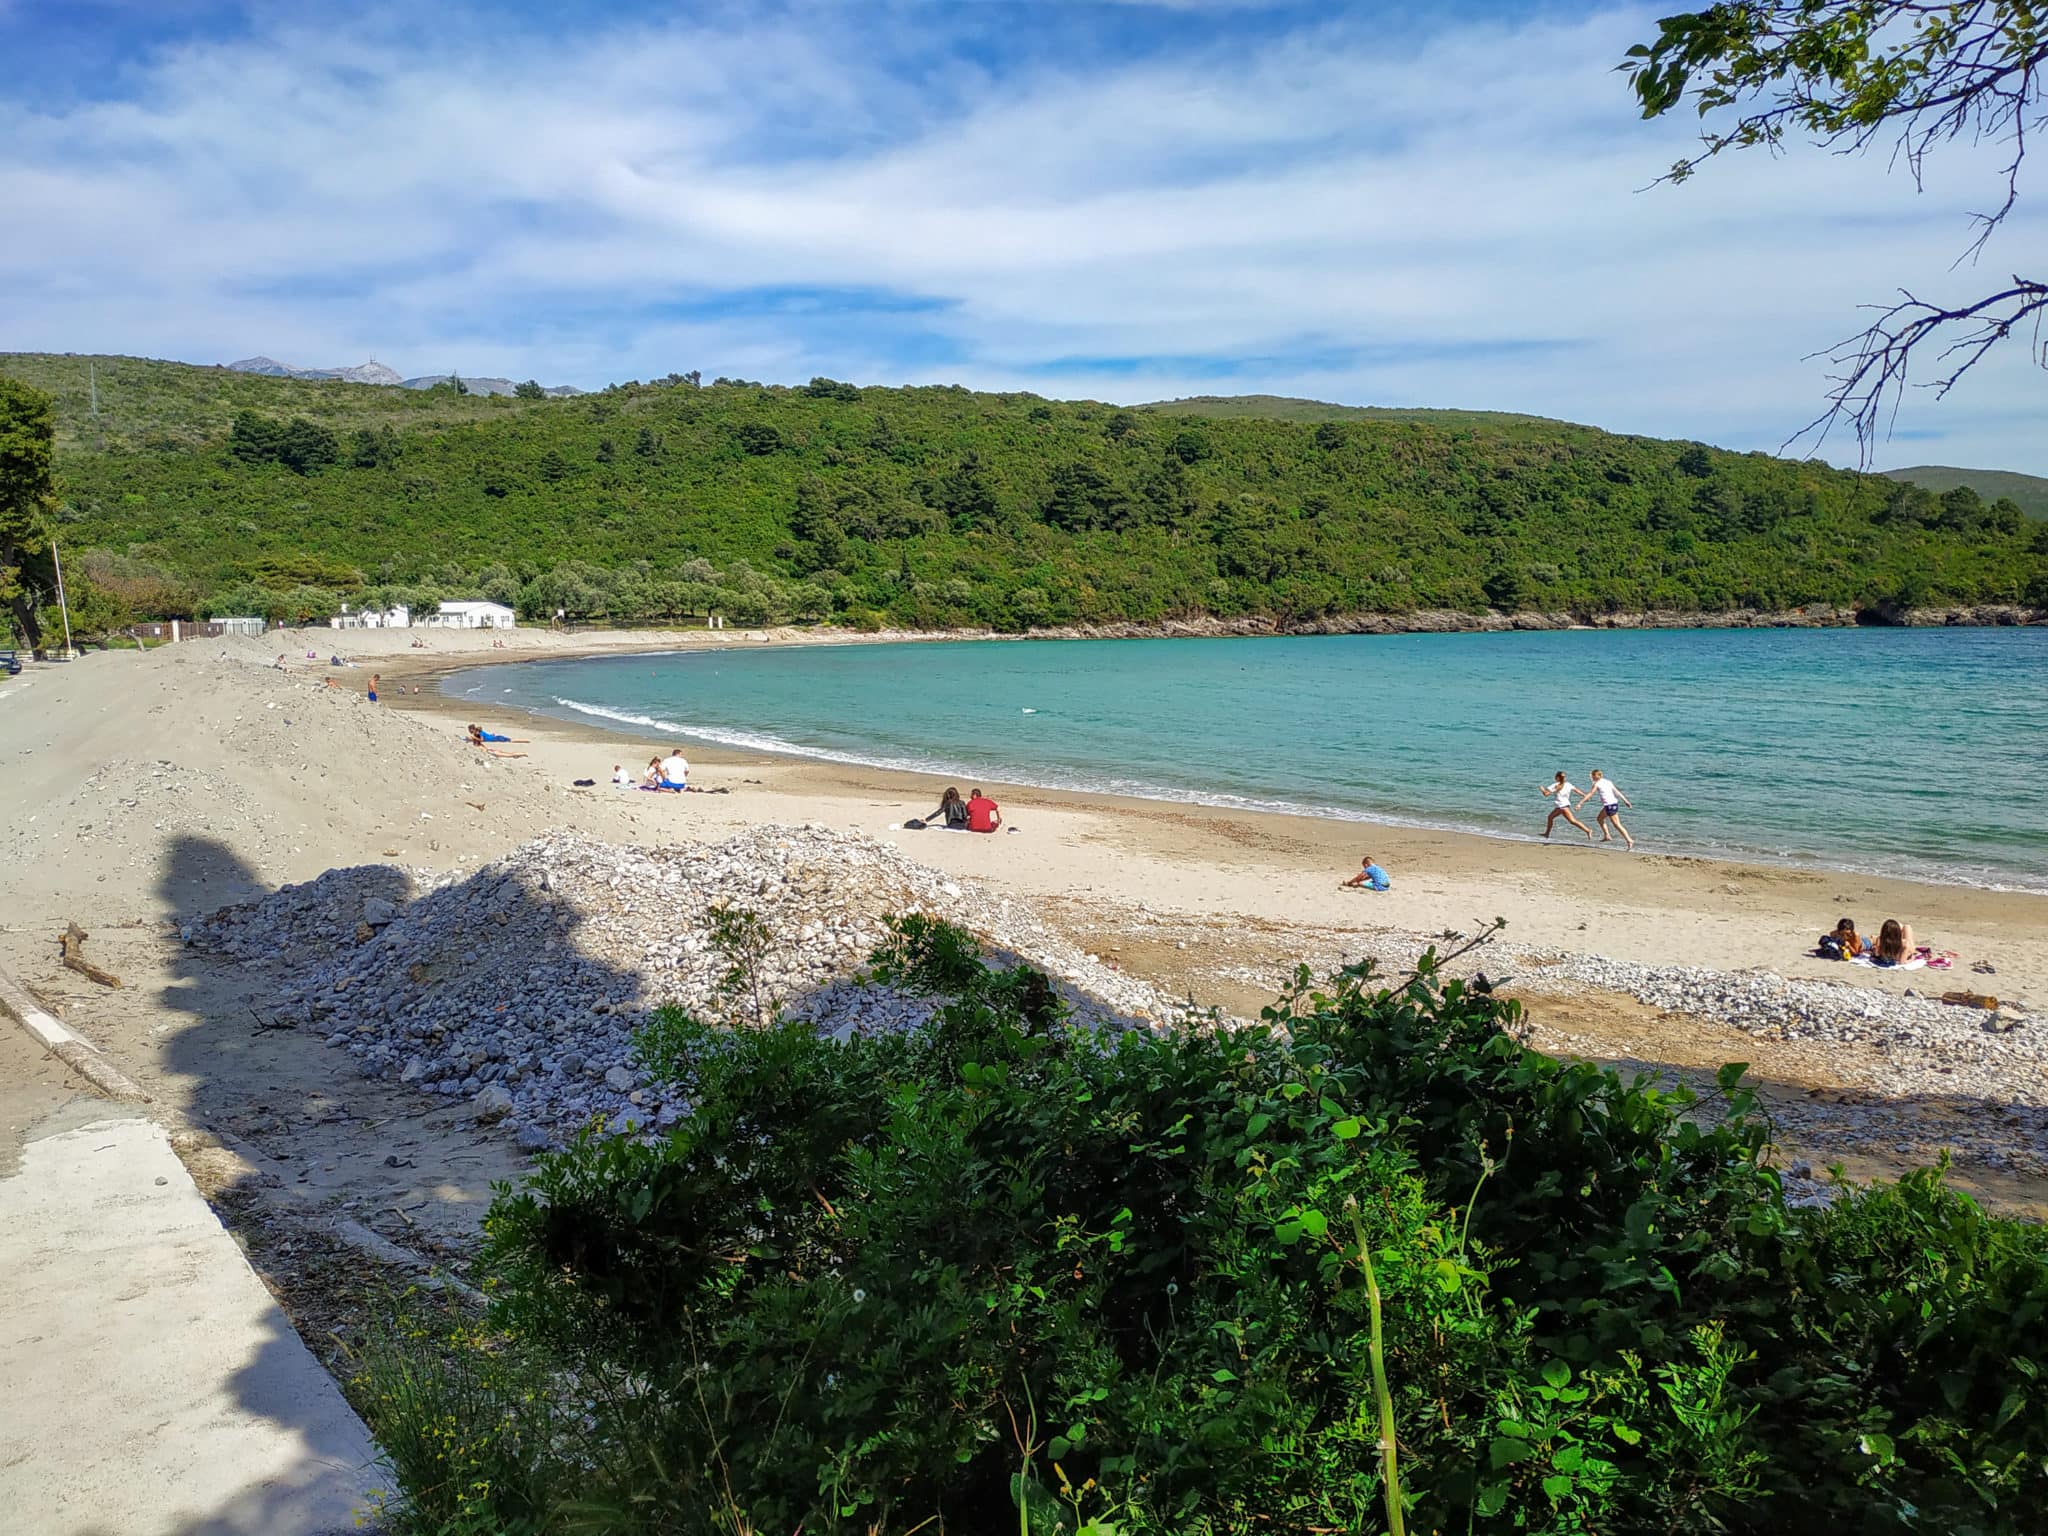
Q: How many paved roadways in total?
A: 1